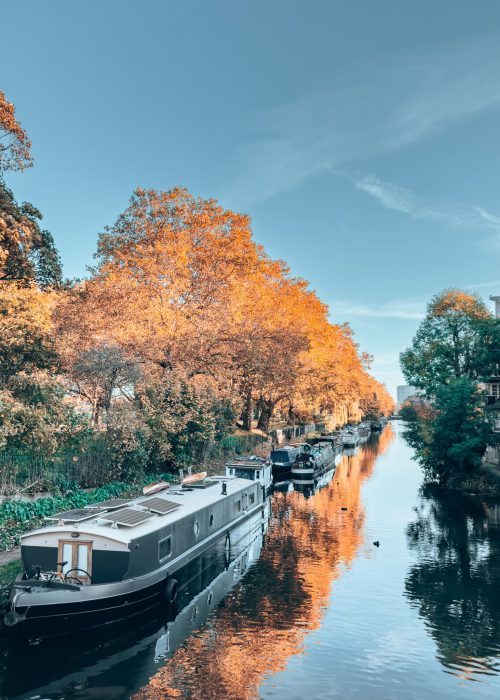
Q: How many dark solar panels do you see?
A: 4